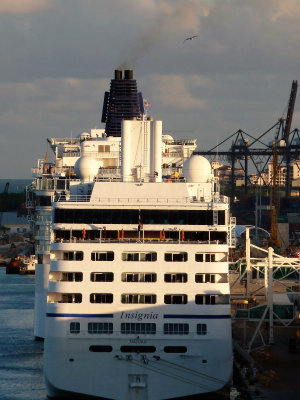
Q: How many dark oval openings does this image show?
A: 3